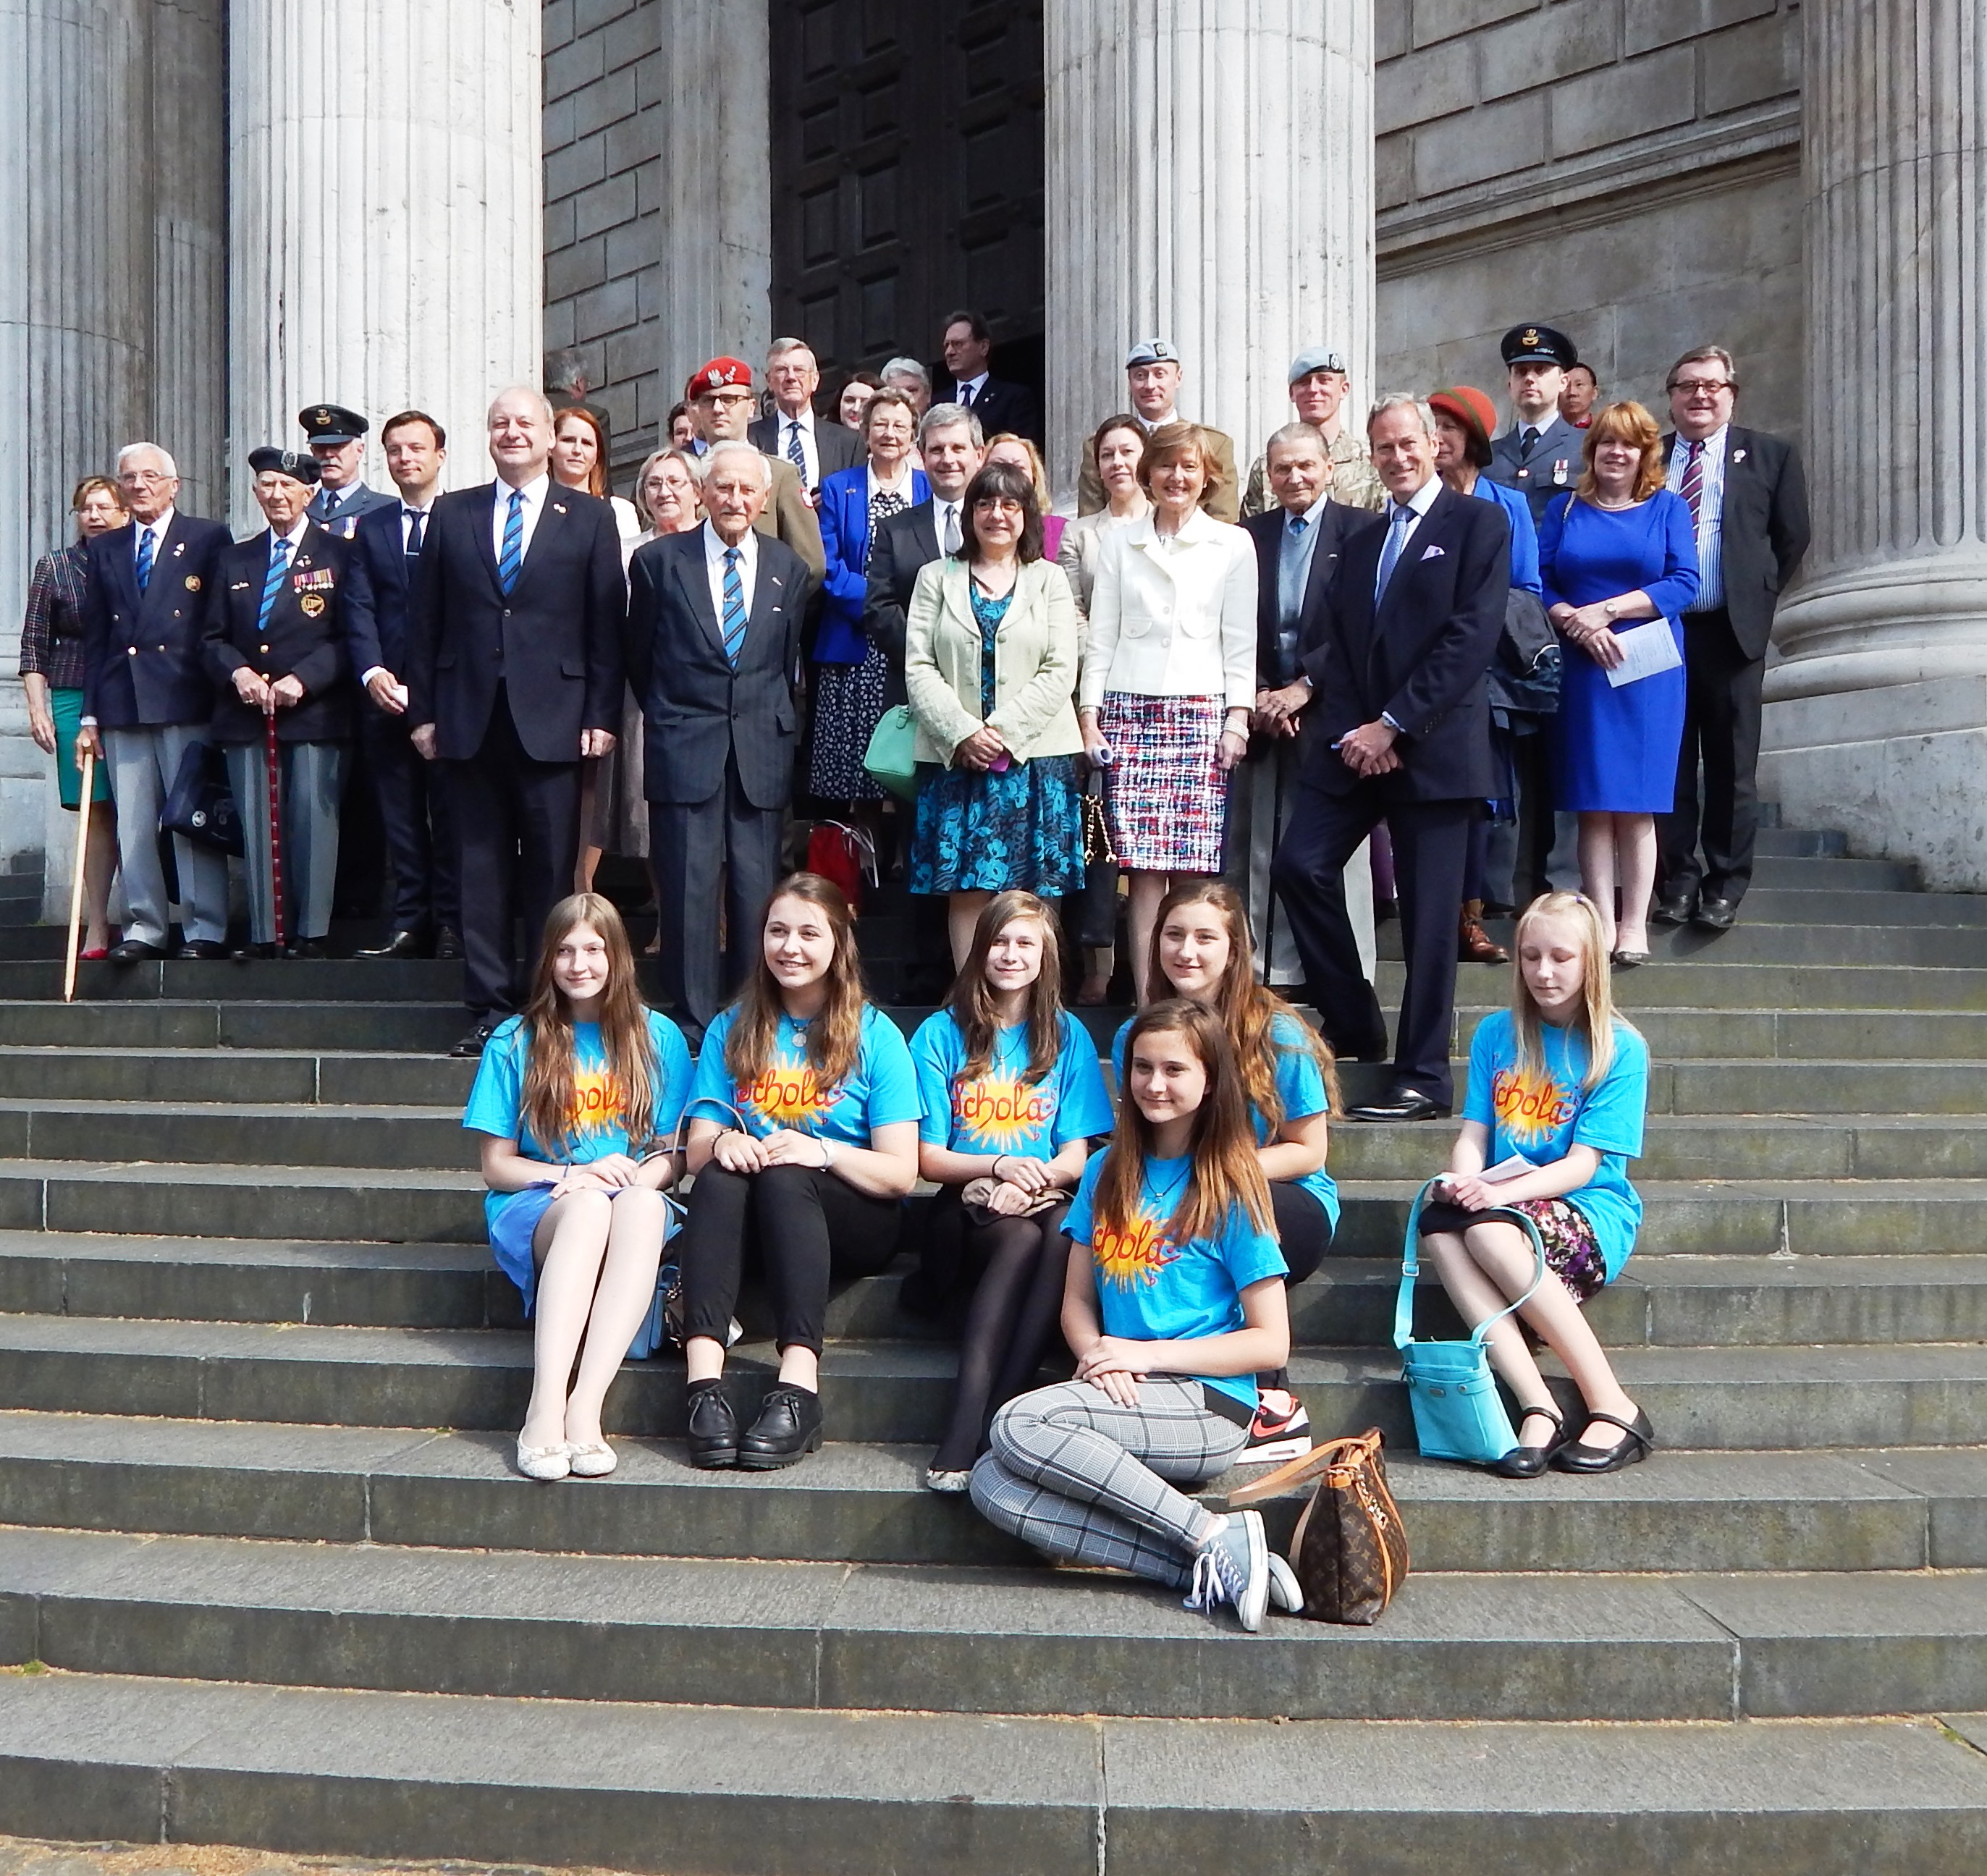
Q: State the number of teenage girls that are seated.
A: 6